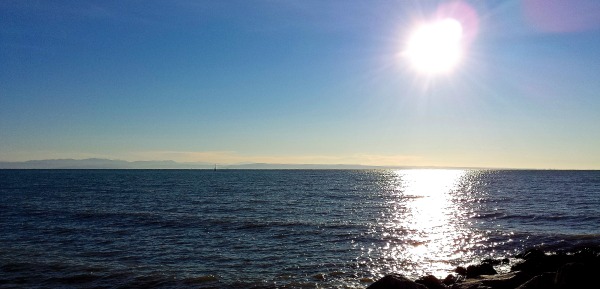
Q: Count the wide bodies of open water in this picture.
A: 1